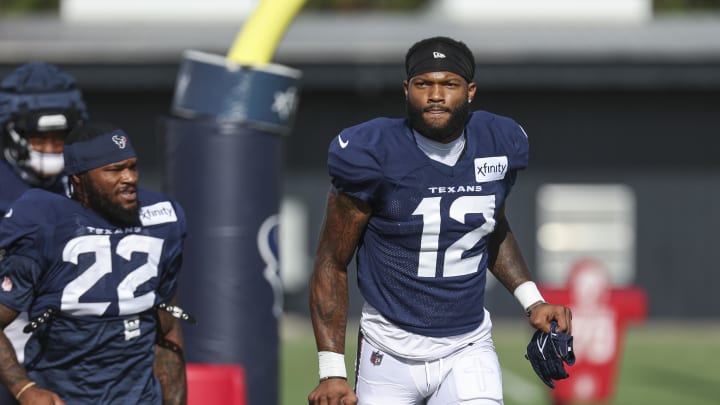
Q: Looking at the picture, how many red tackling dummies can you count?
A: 1